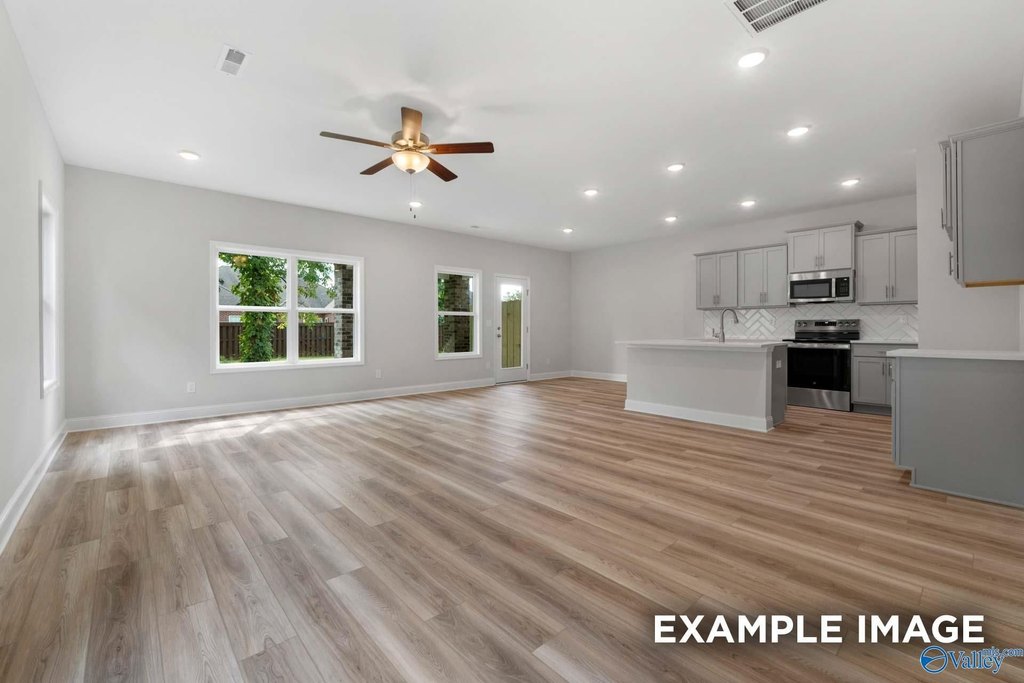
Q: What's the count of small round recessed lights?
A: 10